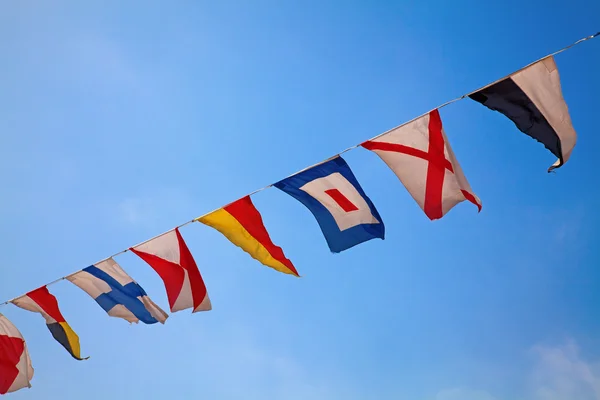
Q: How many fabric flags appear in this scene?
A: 8